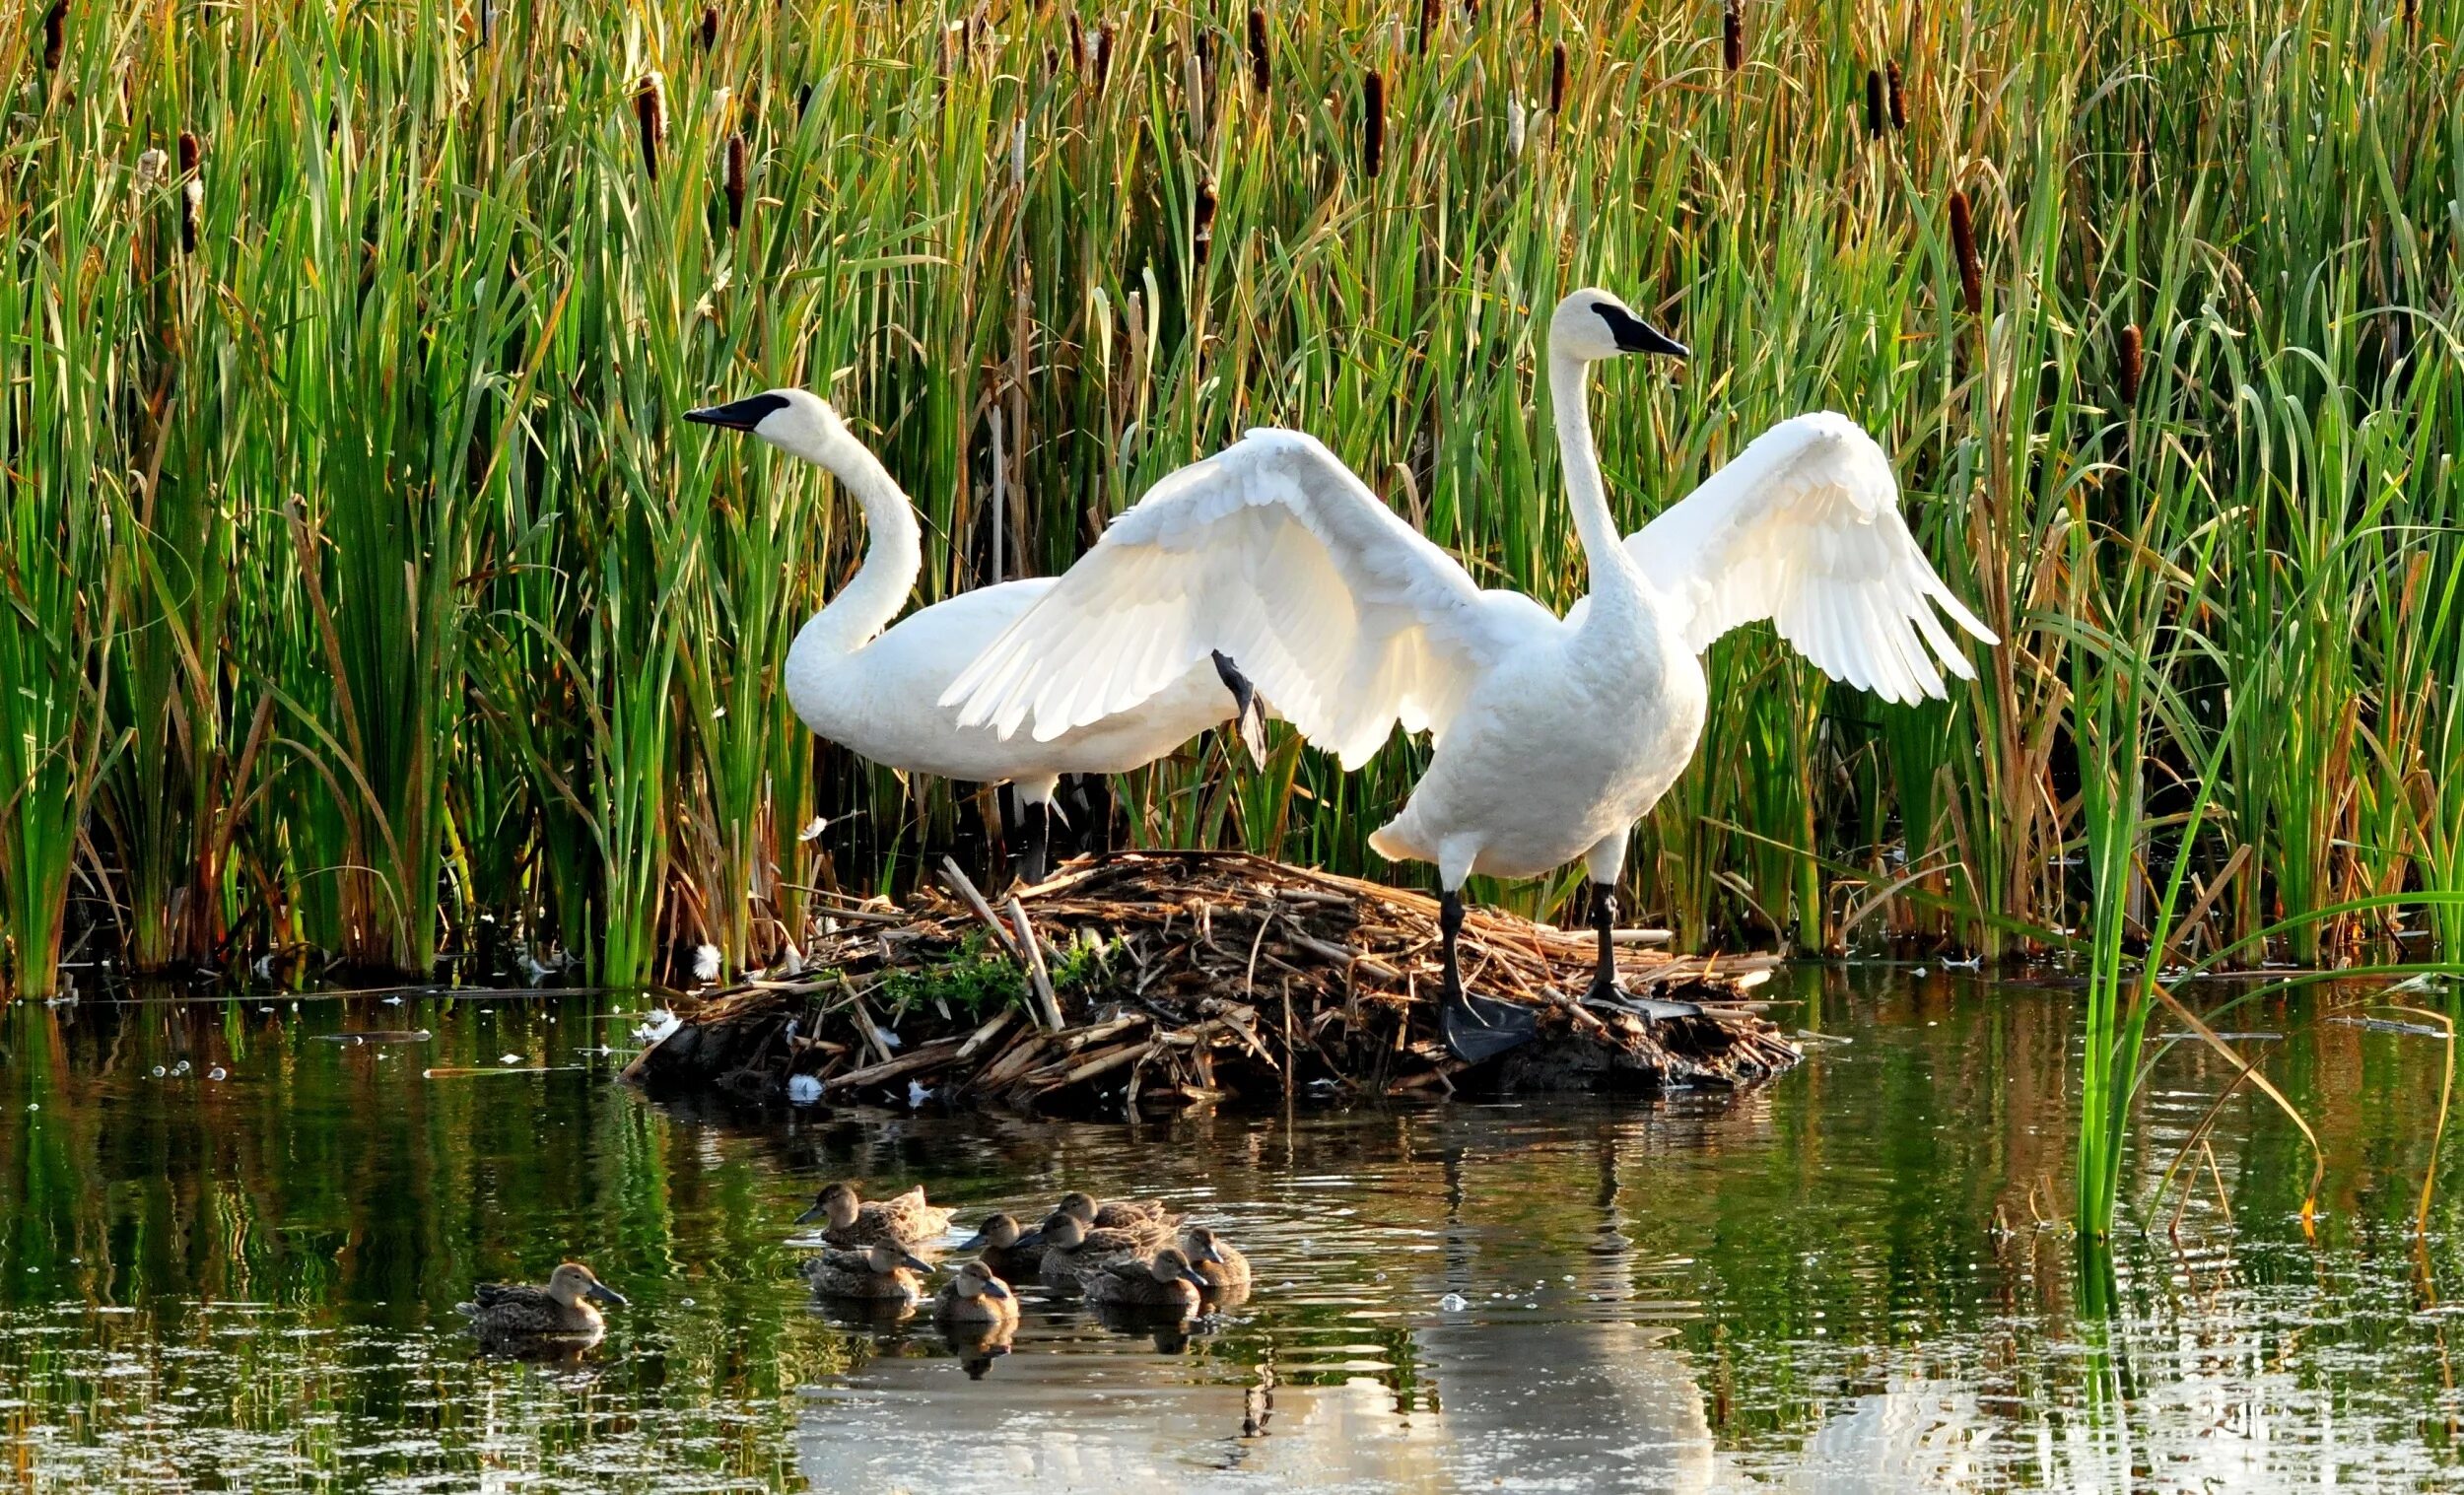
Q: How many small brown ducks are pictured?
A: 9